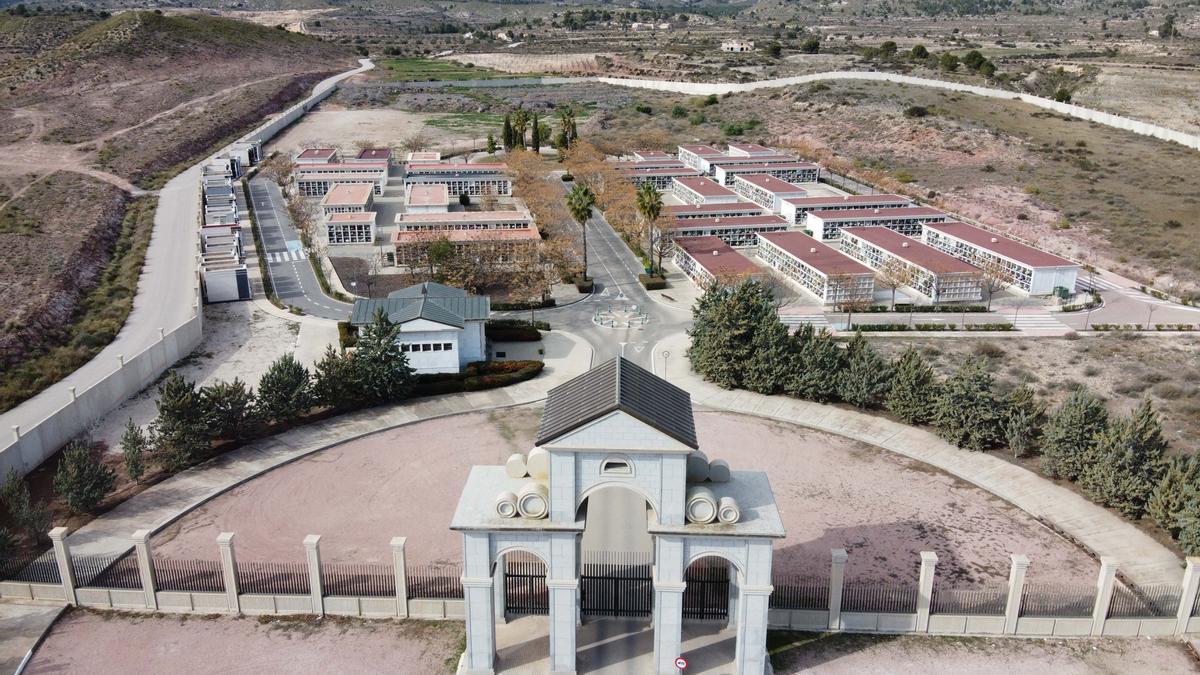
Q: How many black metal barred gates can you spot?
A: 3